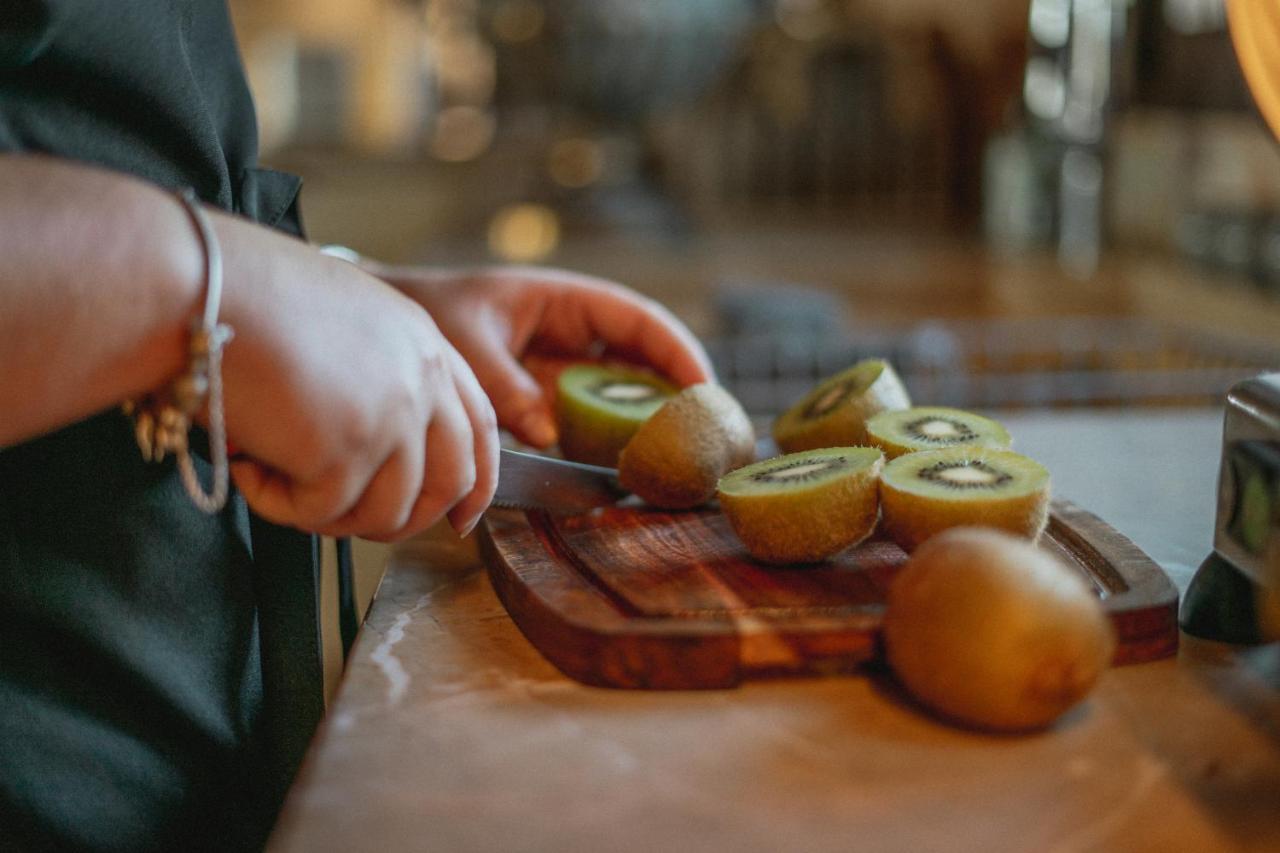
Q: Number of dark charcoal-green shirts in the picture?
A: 1